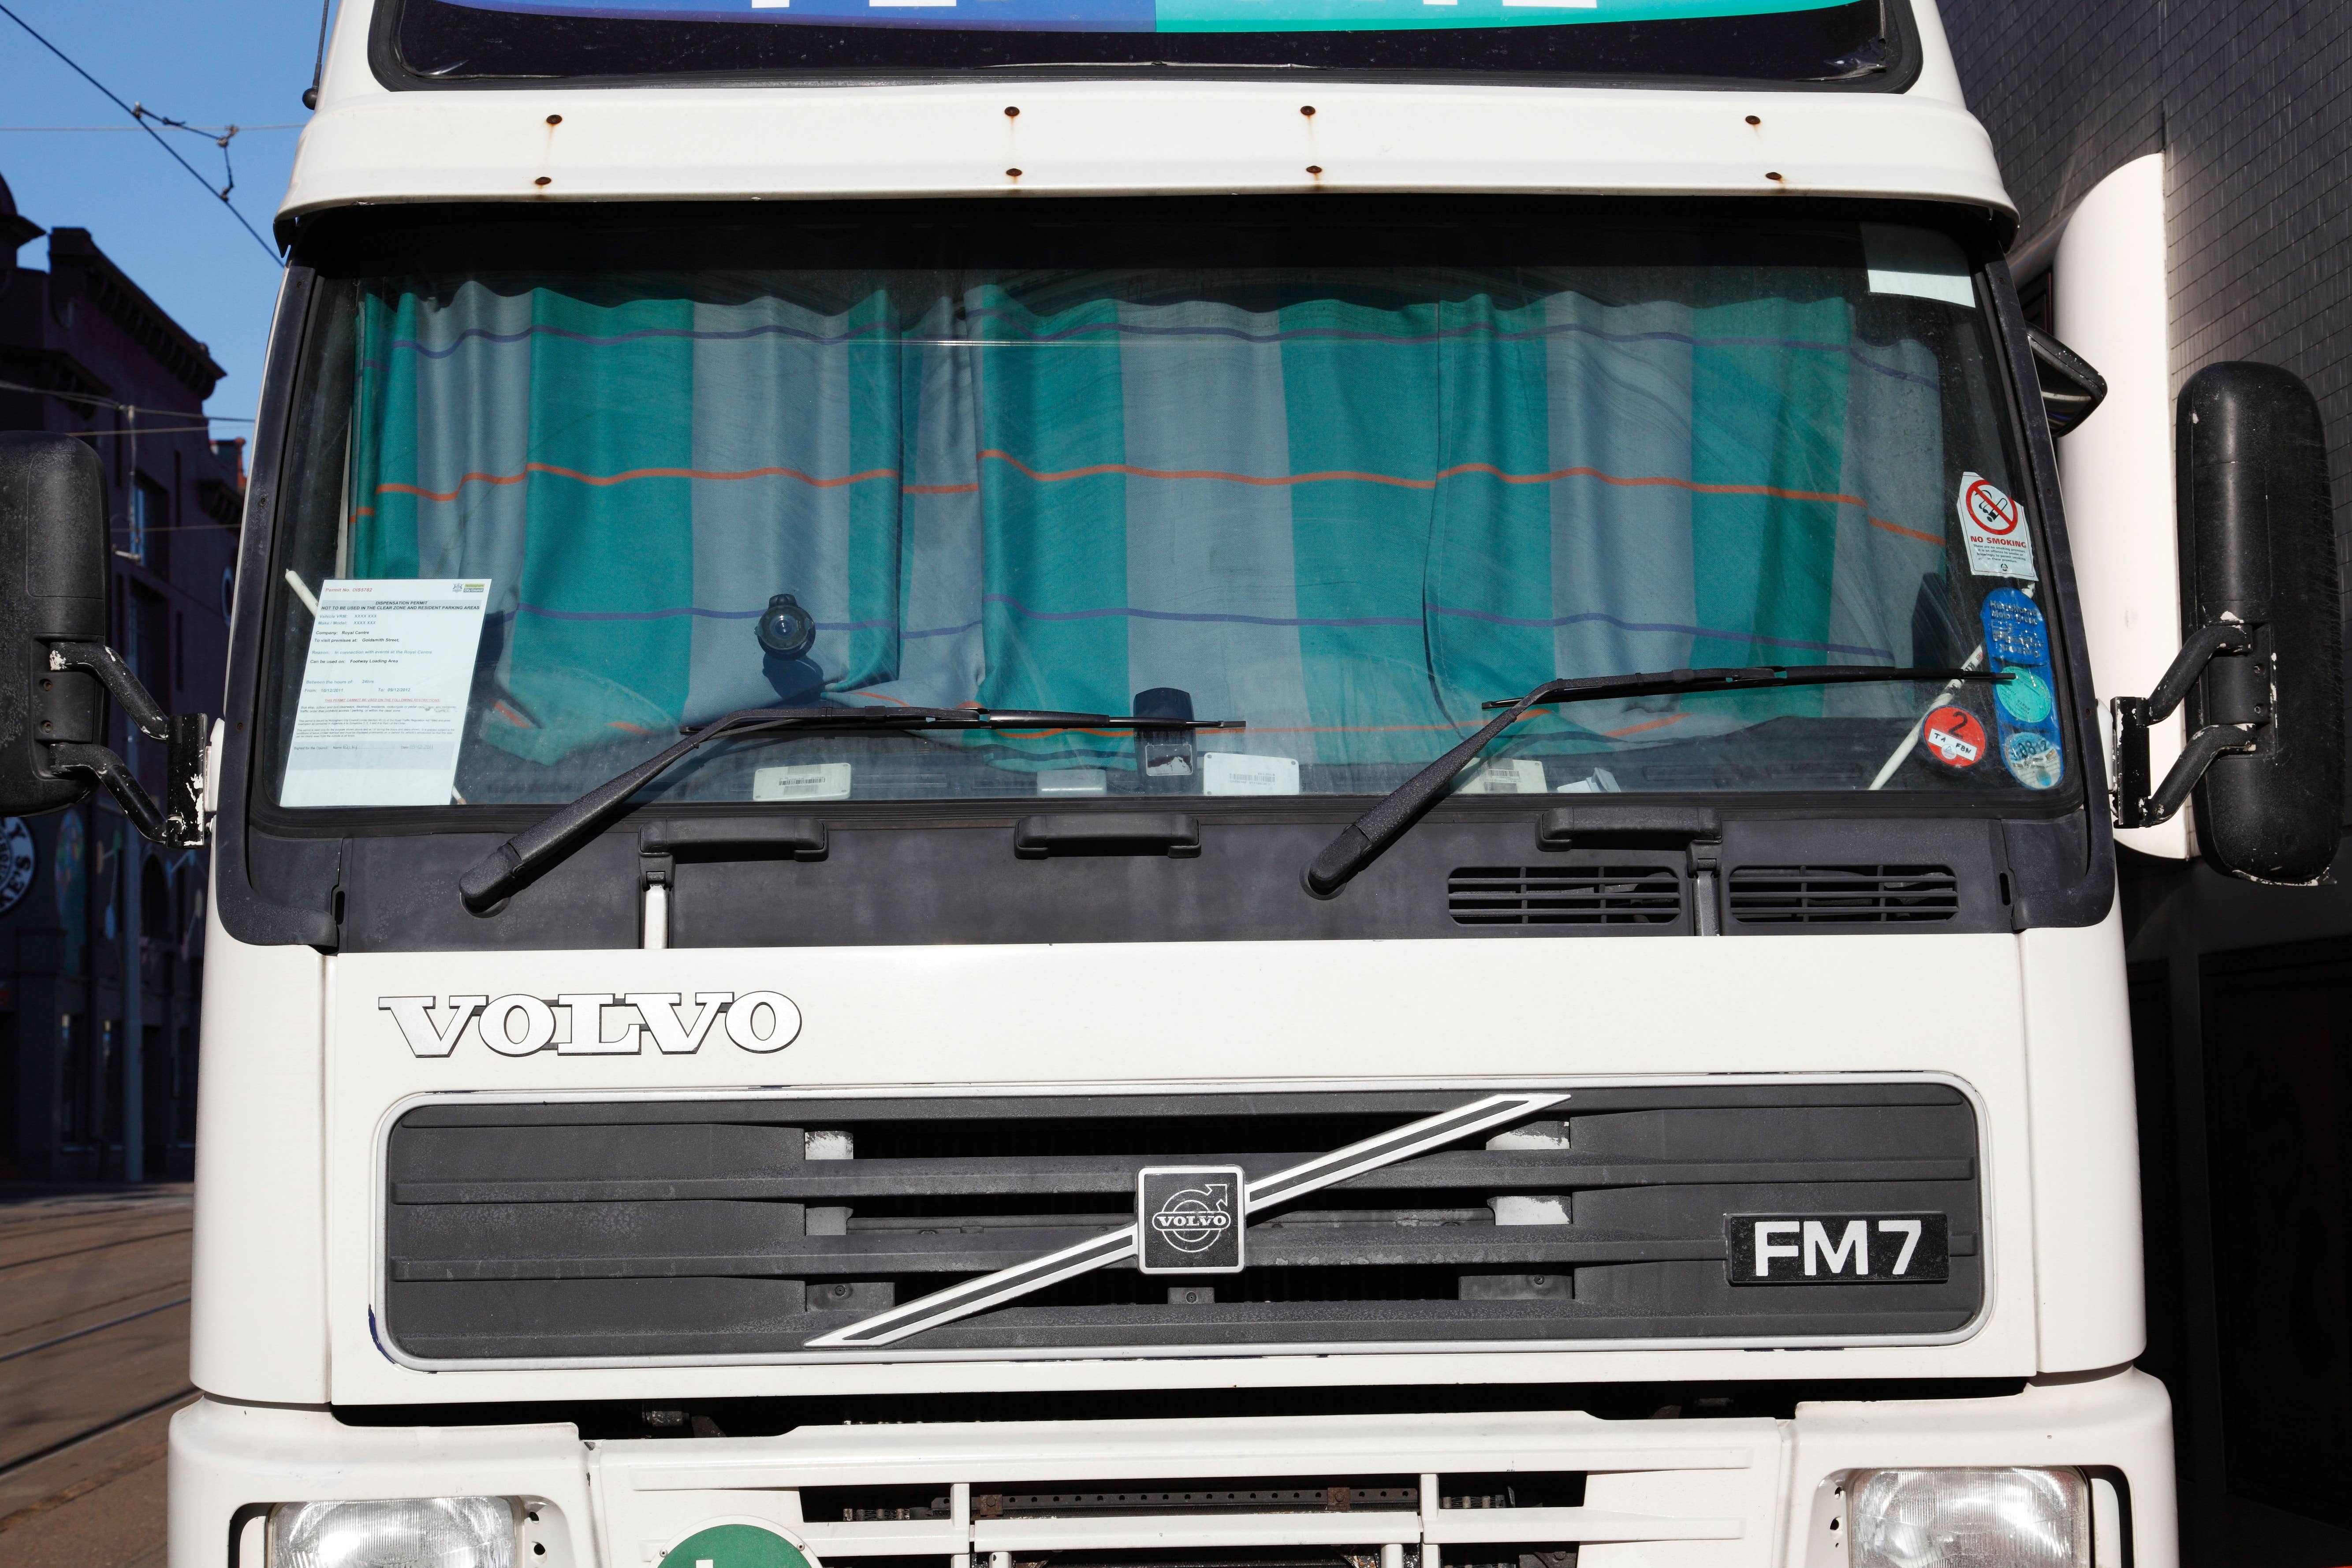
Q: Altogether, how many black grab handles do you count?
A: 3